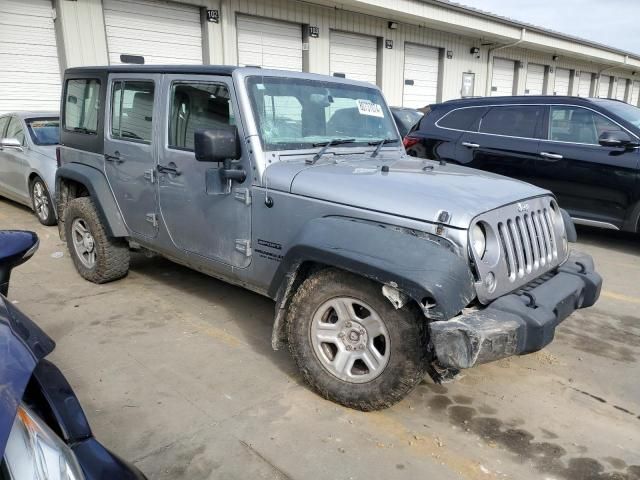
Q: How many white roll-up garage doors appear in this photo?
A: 12